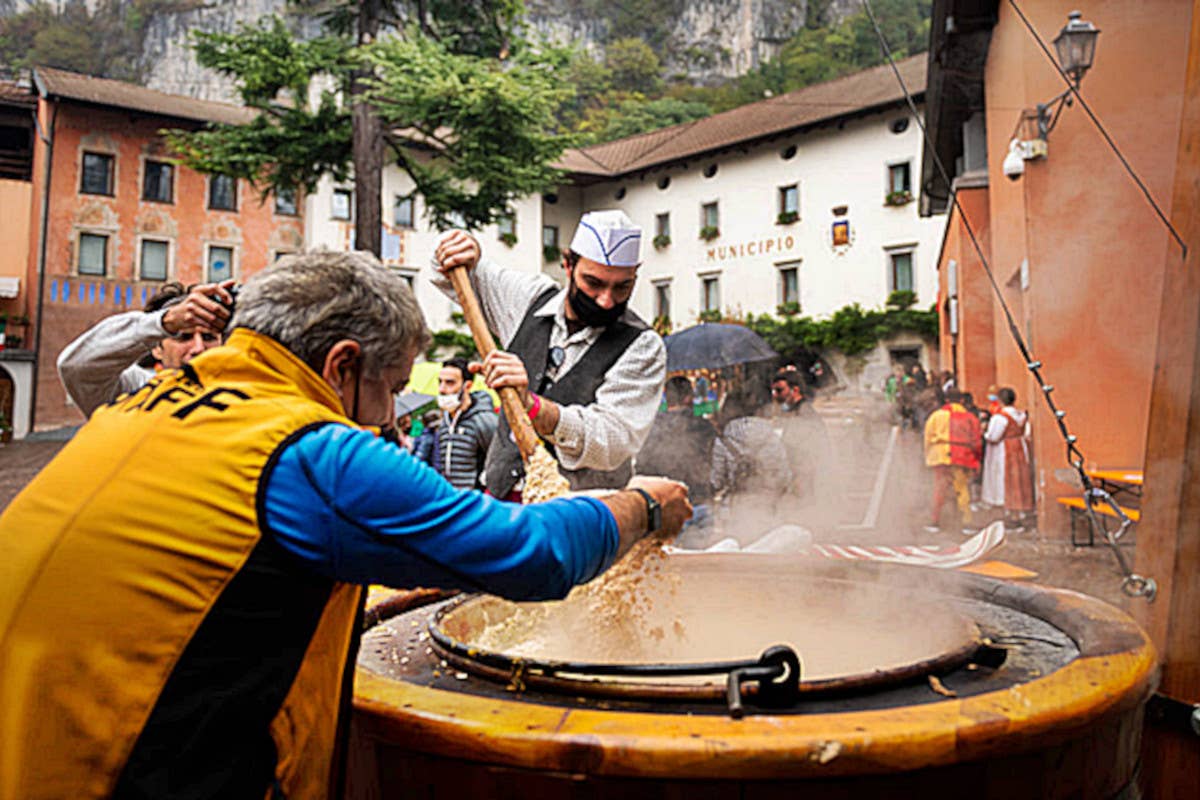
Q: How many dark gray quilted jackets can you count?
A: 1